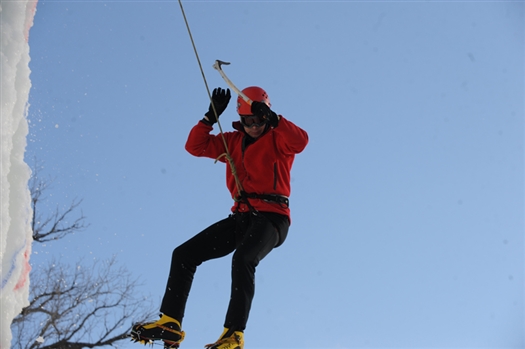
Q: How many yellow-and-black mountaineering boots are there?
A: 2